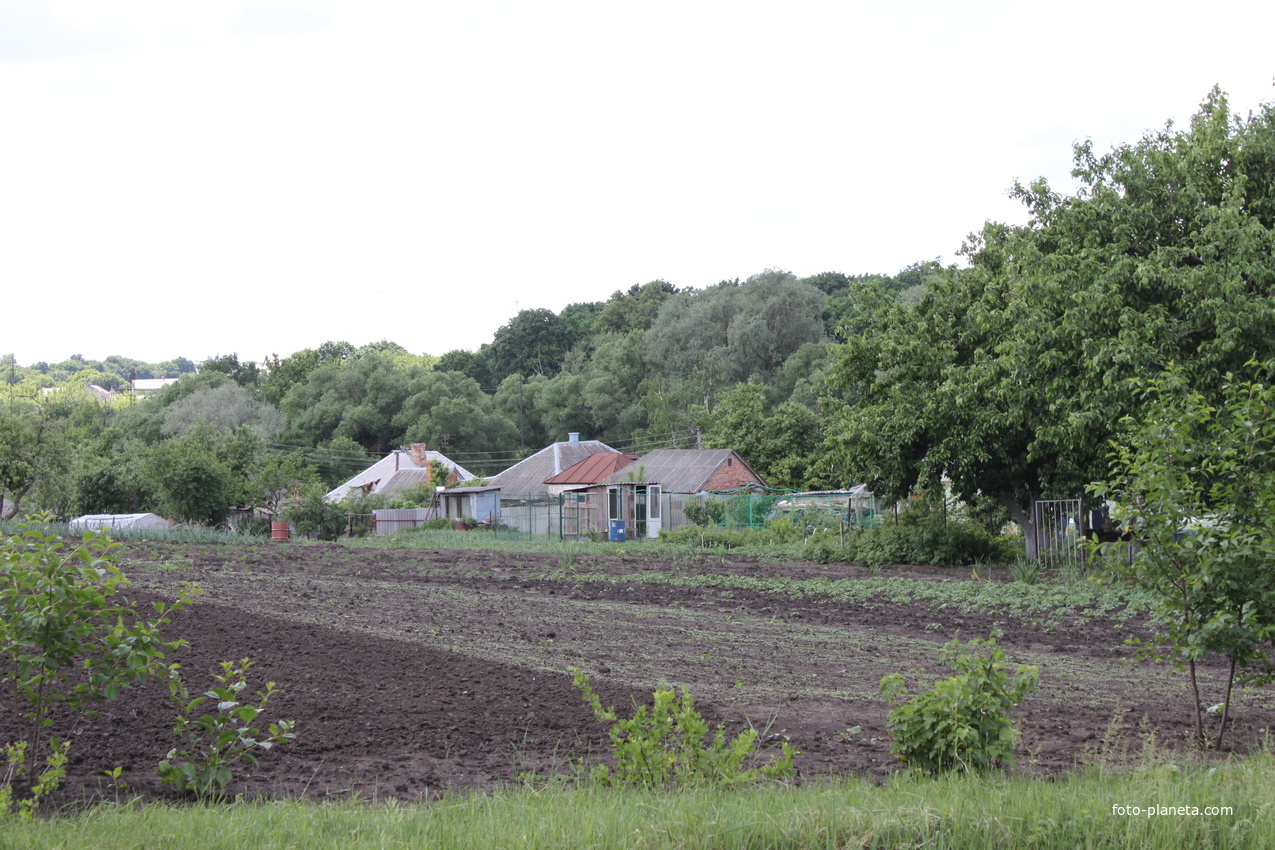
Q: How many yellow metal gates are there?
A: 0